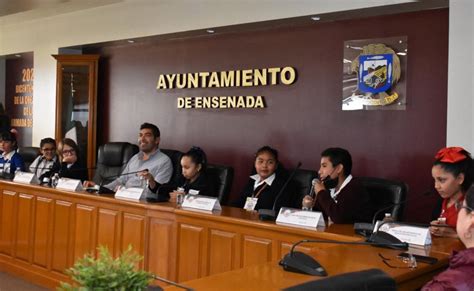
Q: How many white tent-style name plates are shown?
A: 6